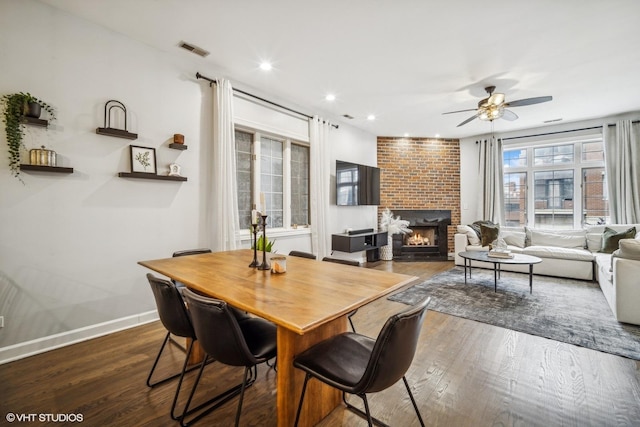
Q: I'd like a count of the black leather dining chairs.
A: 6